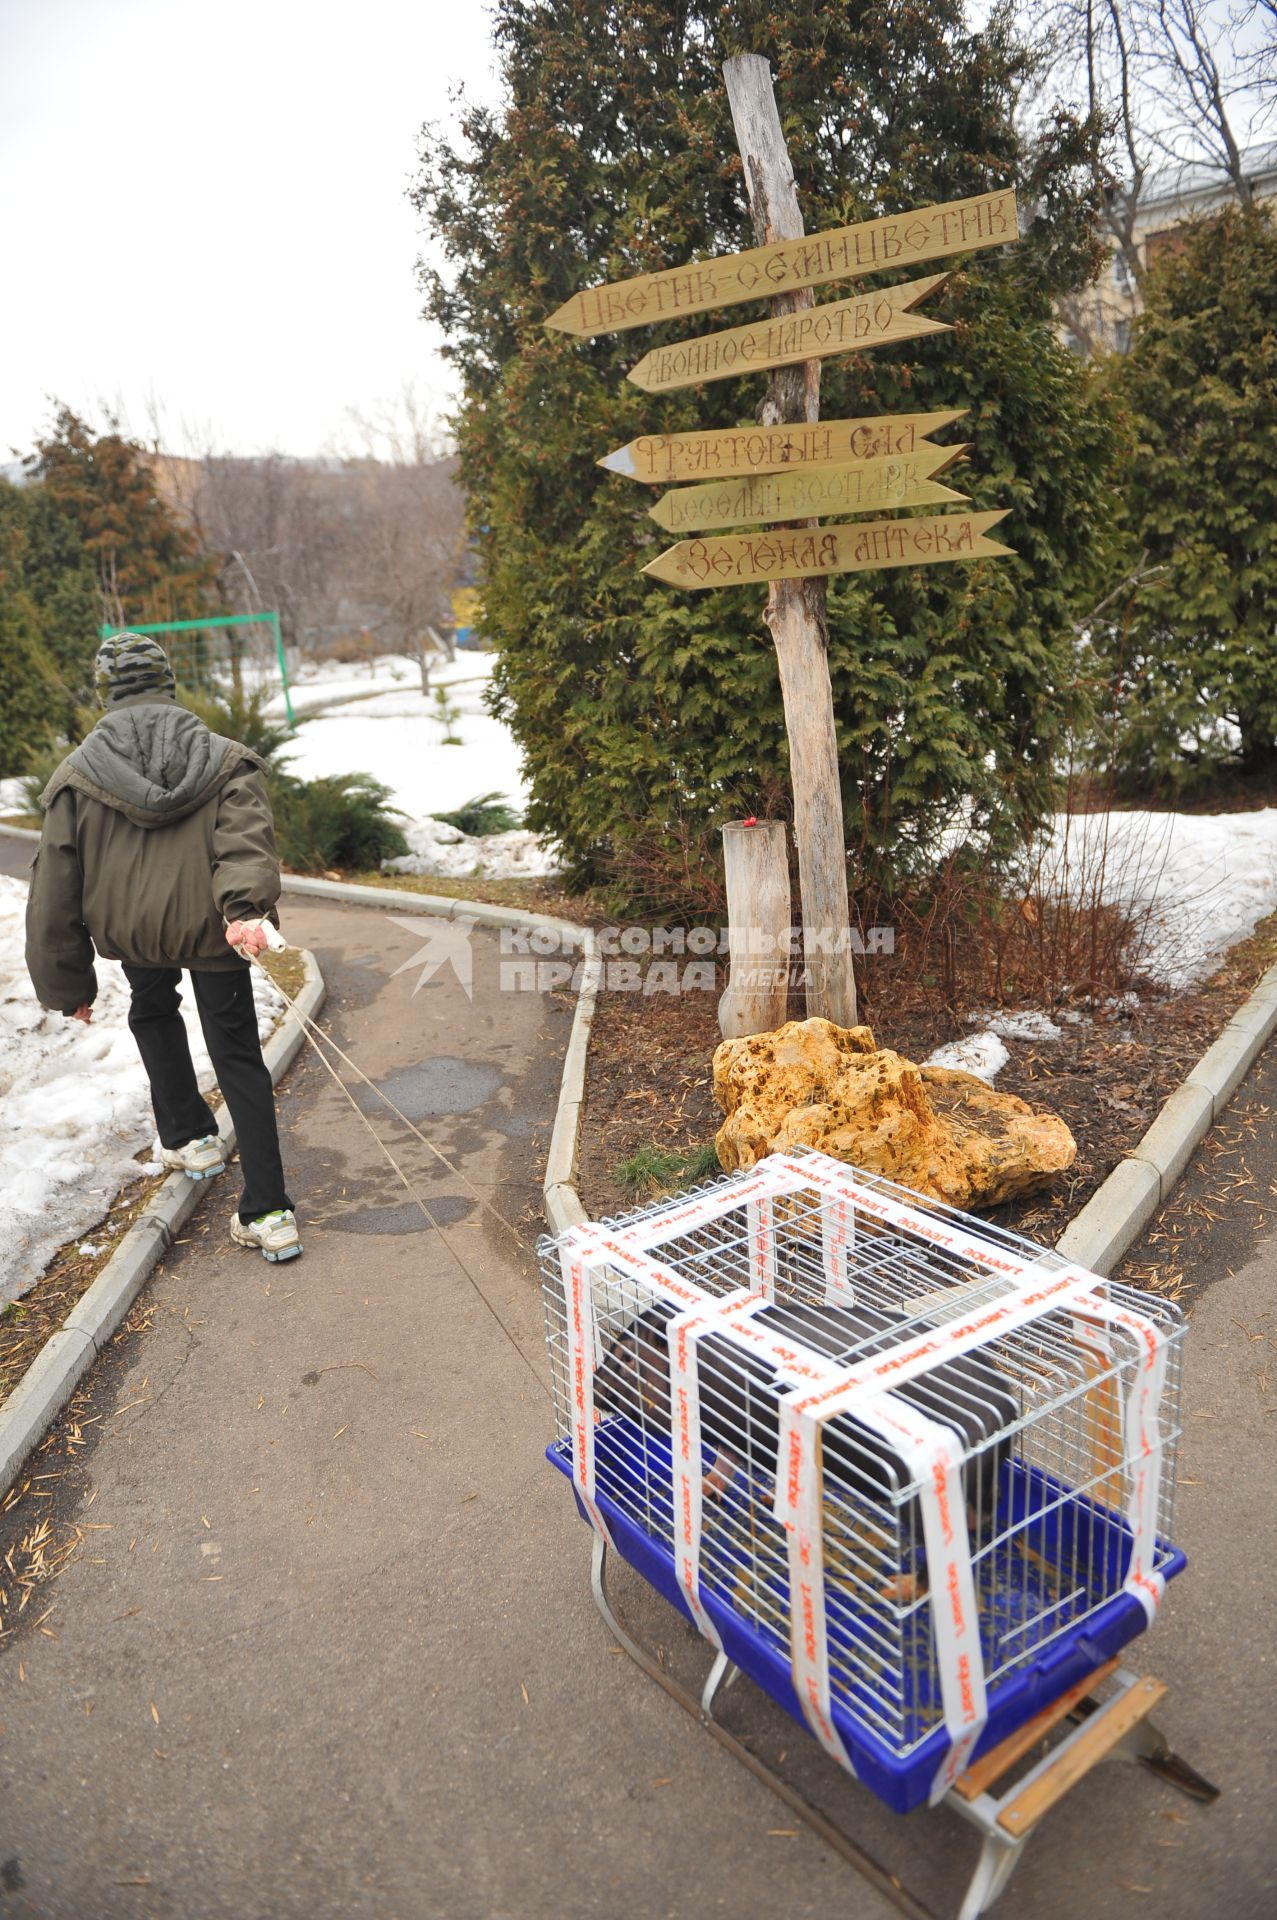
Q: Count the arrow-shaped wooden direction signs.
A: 5